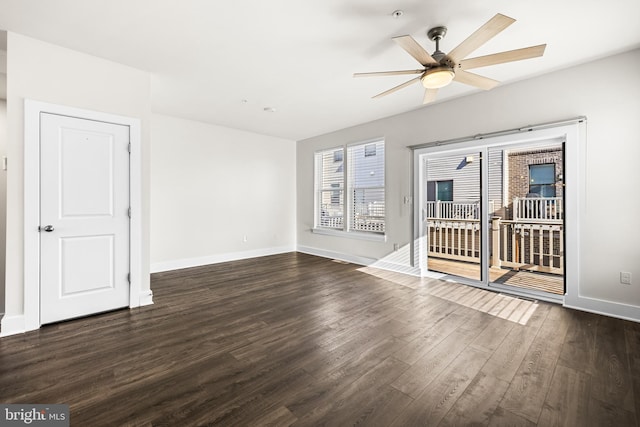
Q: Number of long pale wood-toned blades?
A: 7